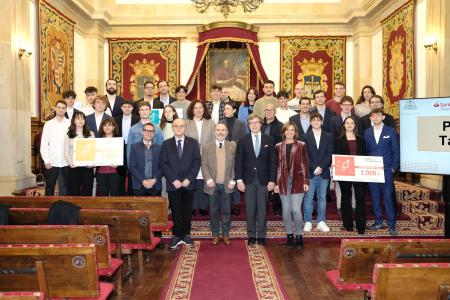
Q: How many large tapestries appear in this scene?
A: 4